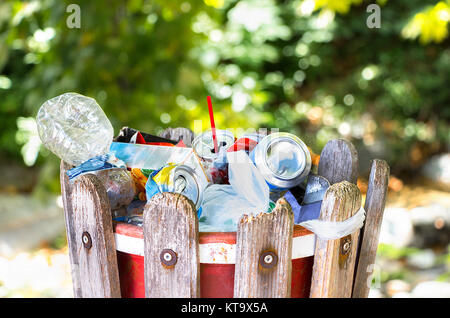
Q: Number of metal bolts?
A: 4